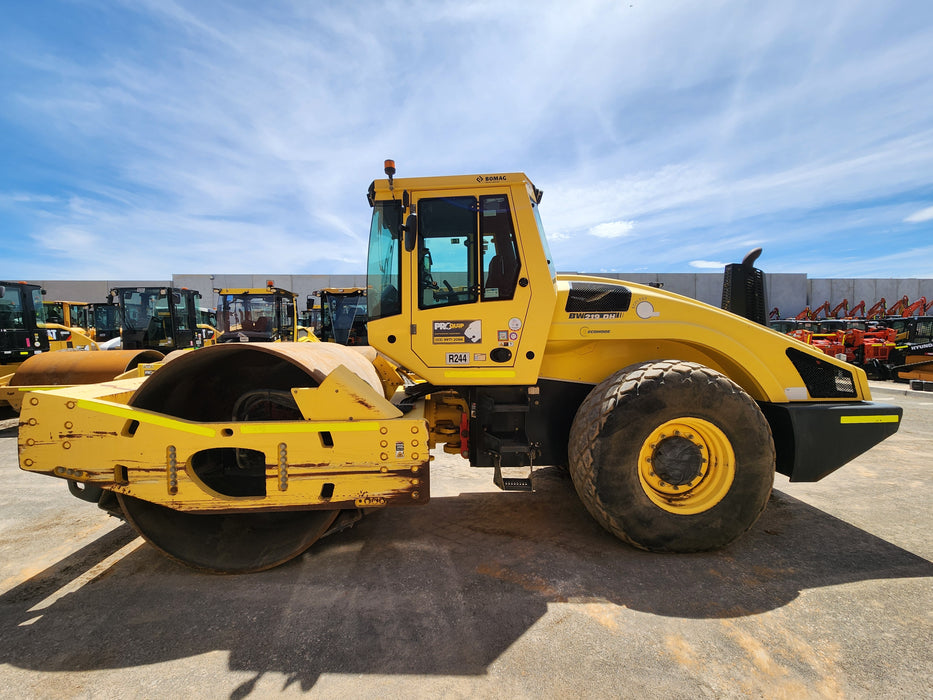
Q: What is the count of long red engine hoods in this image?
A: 0